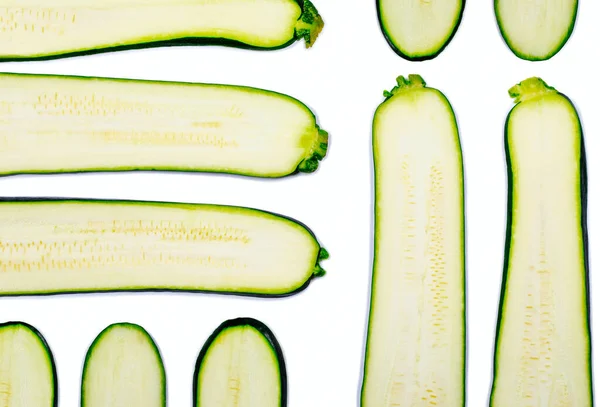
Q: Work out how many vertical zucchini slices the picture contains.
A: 7